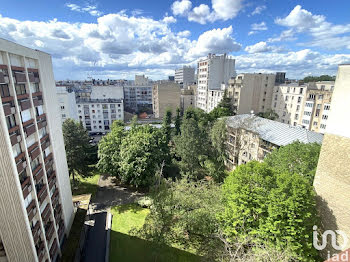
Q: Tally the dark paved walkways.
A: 1